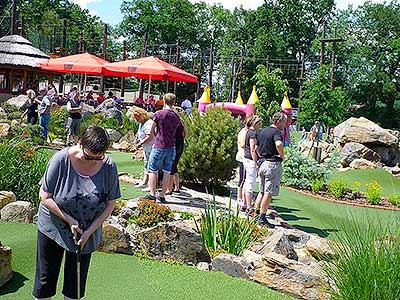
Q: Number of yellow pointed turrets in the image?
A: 4